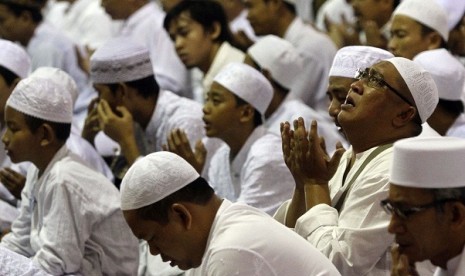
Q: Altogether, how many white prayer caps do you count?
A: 12